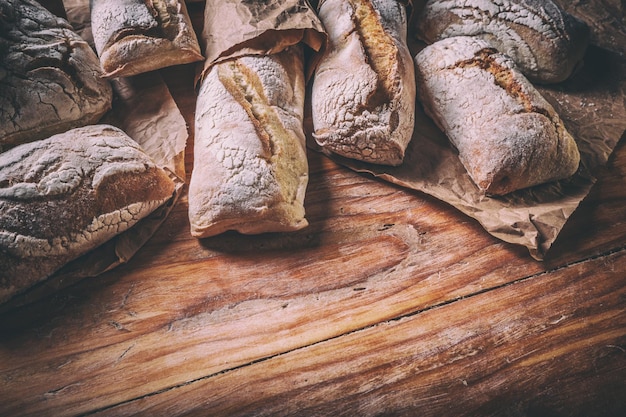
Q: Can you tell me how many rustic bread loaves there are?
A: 7